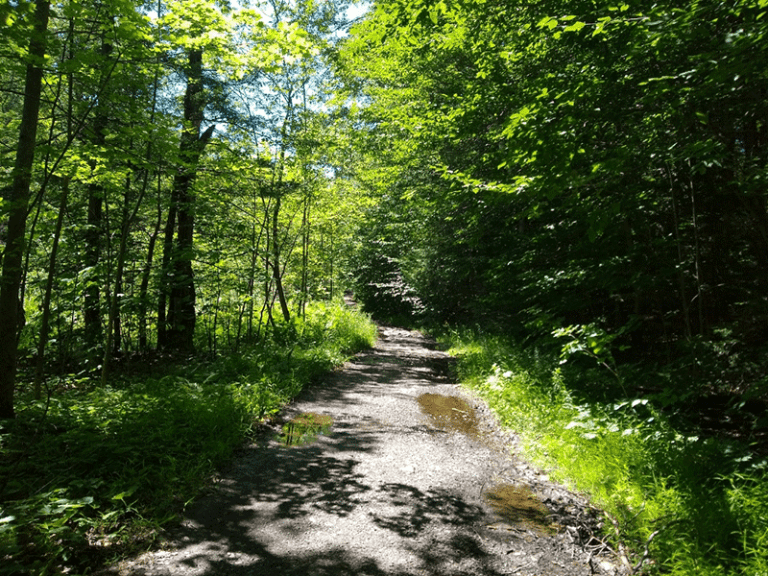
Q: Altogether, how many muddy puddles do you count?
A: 3